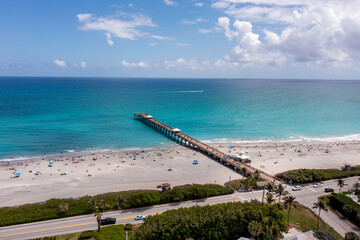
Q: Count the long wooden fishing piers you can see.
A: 1